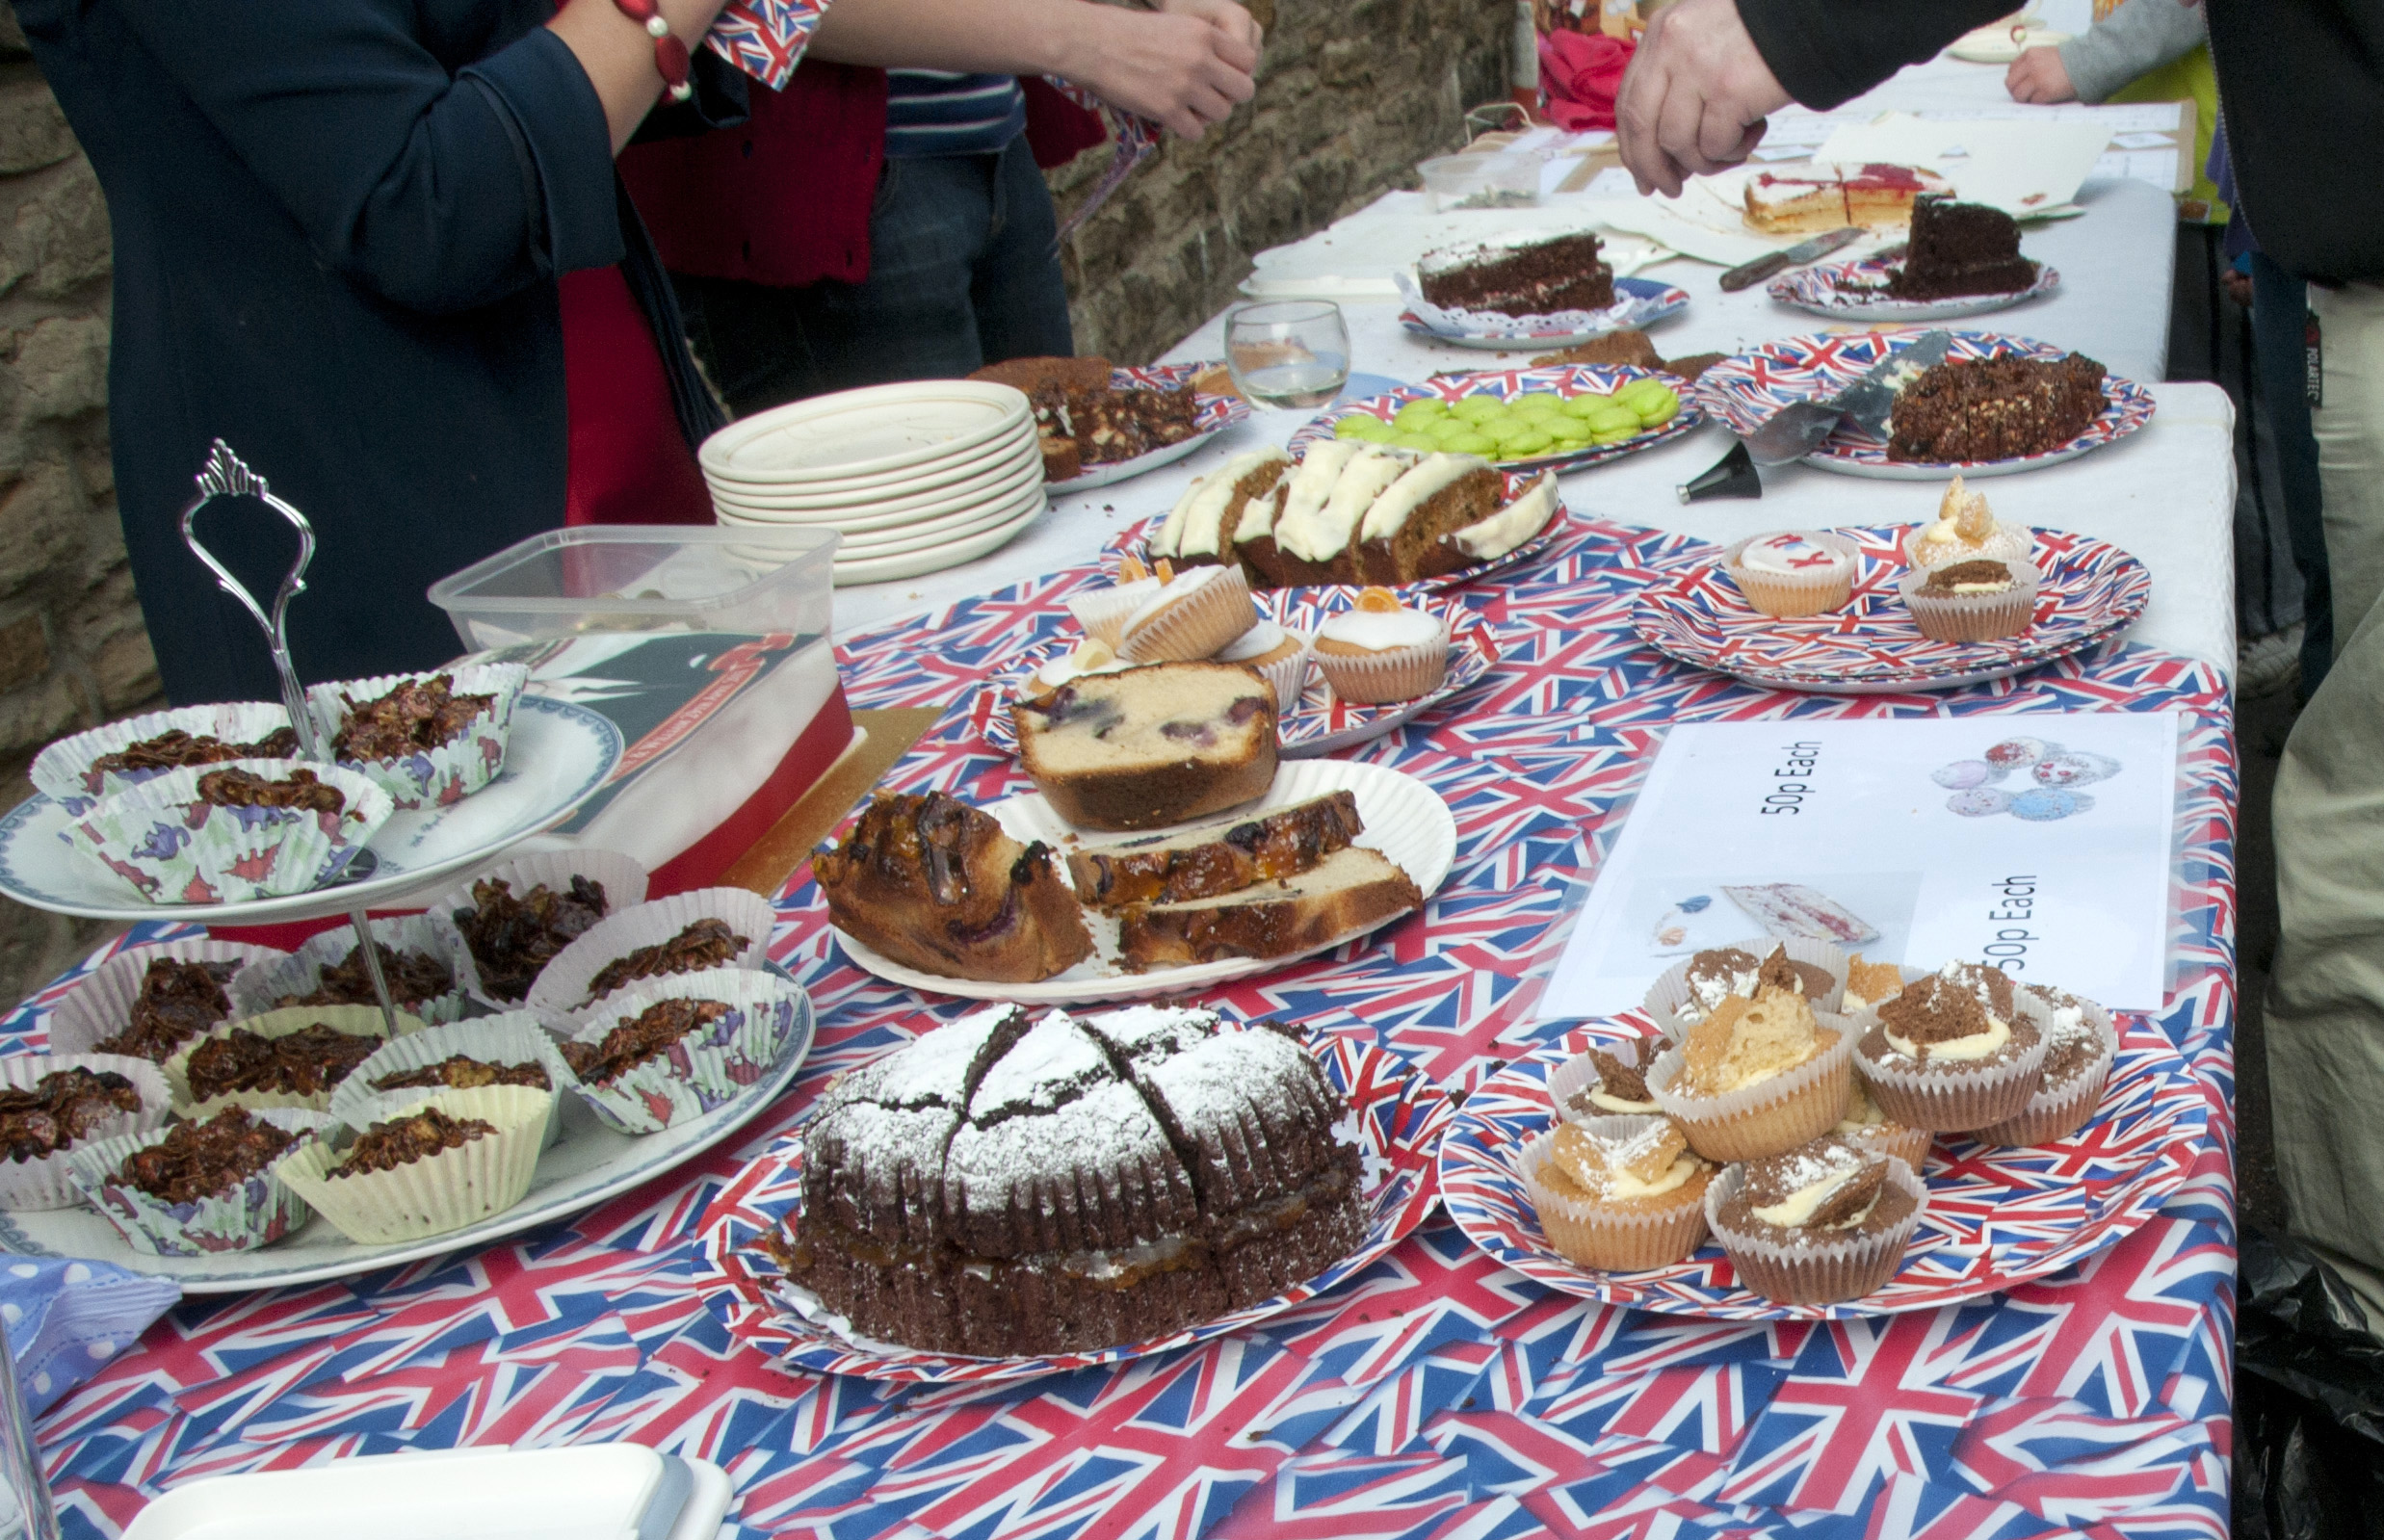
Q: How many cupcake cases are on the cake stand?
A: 13